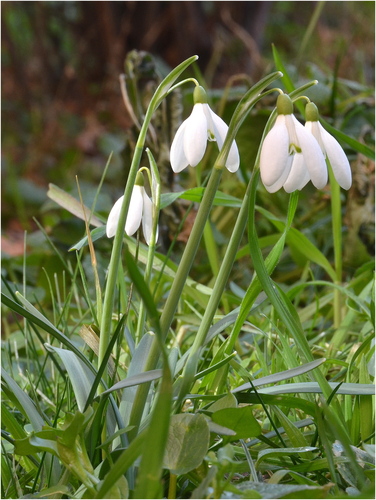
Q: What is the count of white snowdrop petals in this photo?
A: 12